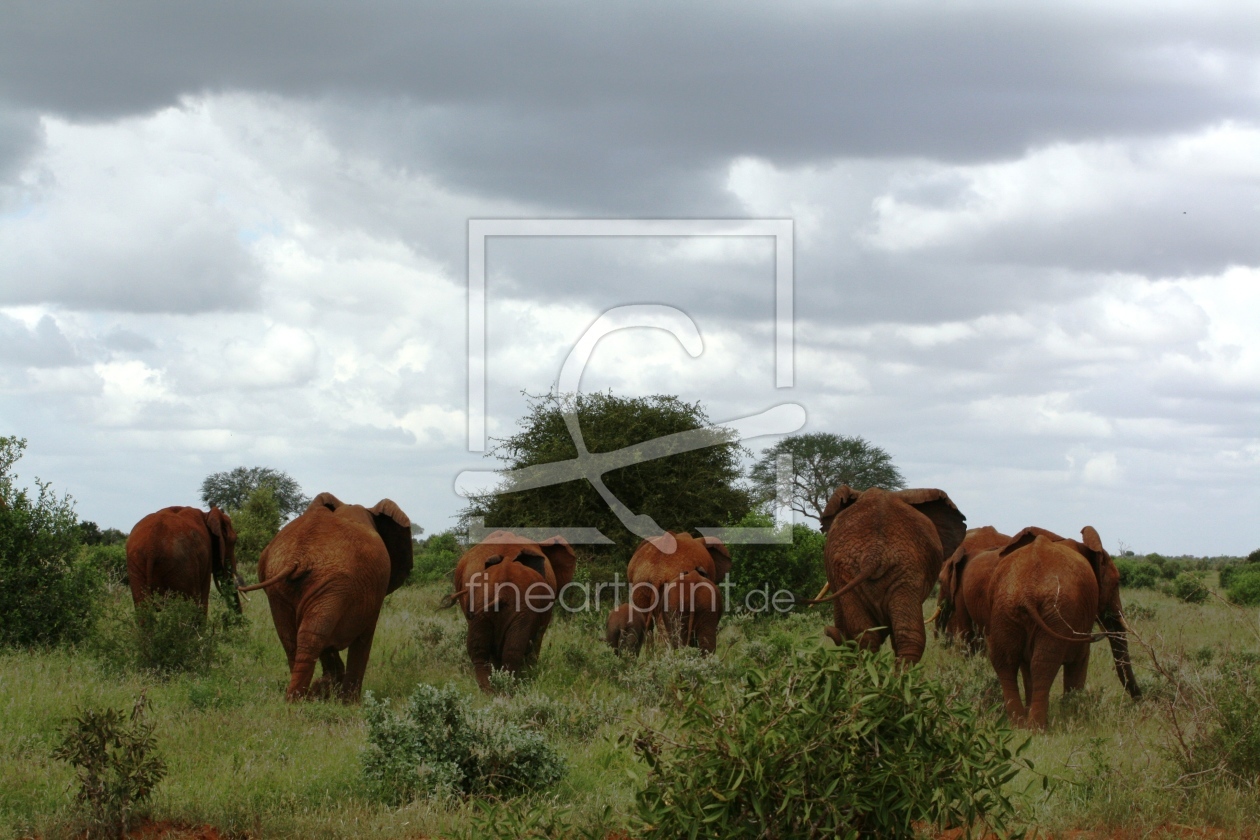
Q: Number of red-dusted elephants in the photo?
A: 11